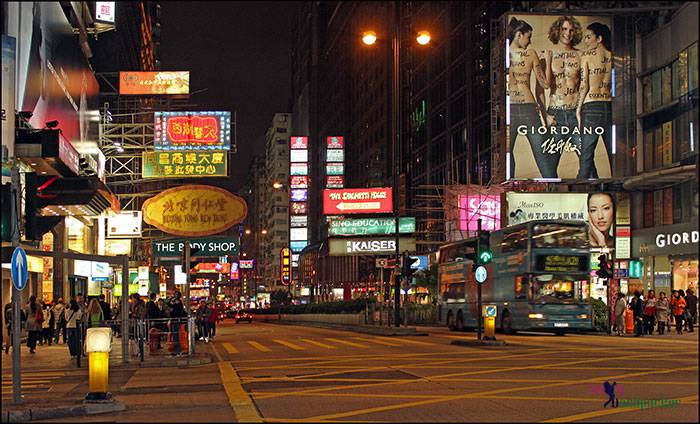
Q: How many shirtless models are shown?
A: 3